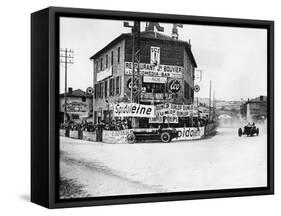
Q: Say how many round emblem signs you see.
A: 4